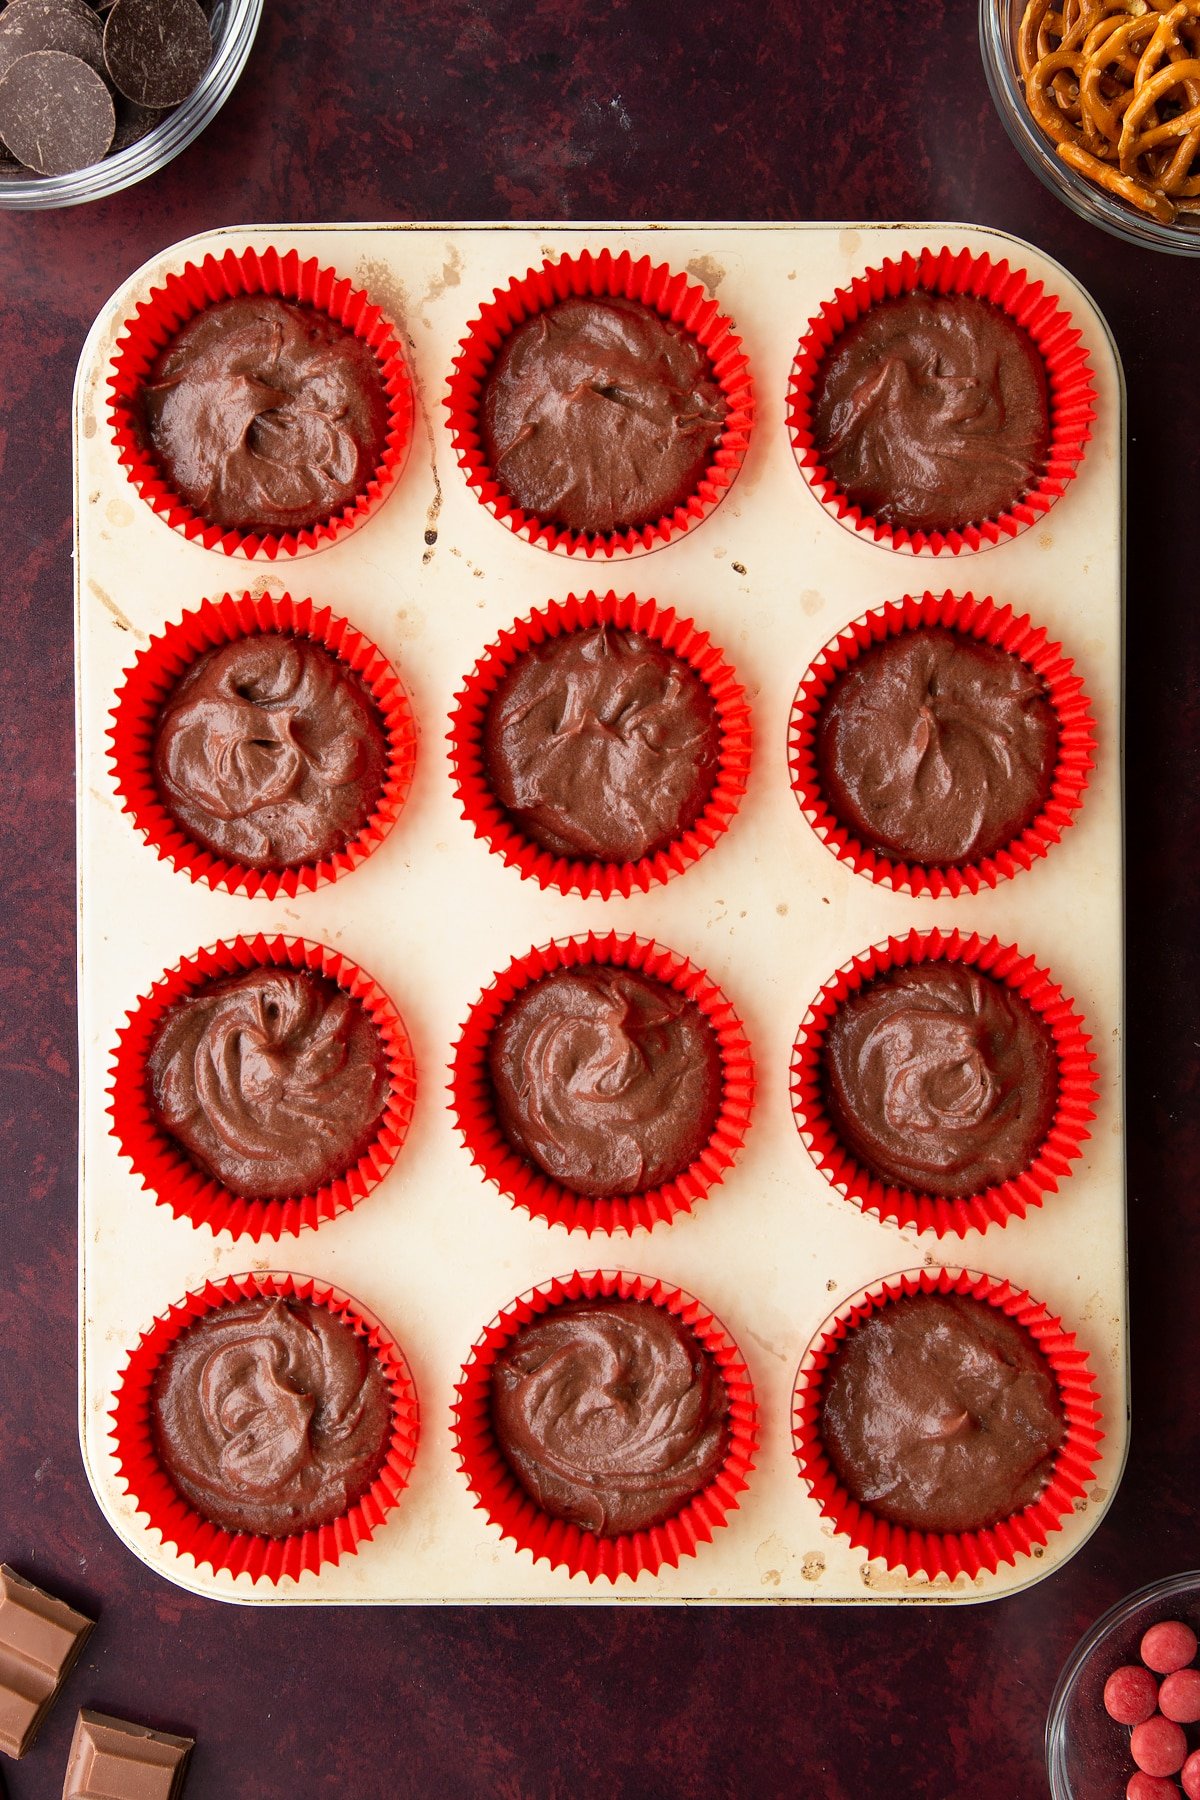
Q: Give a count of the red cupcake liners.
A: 12